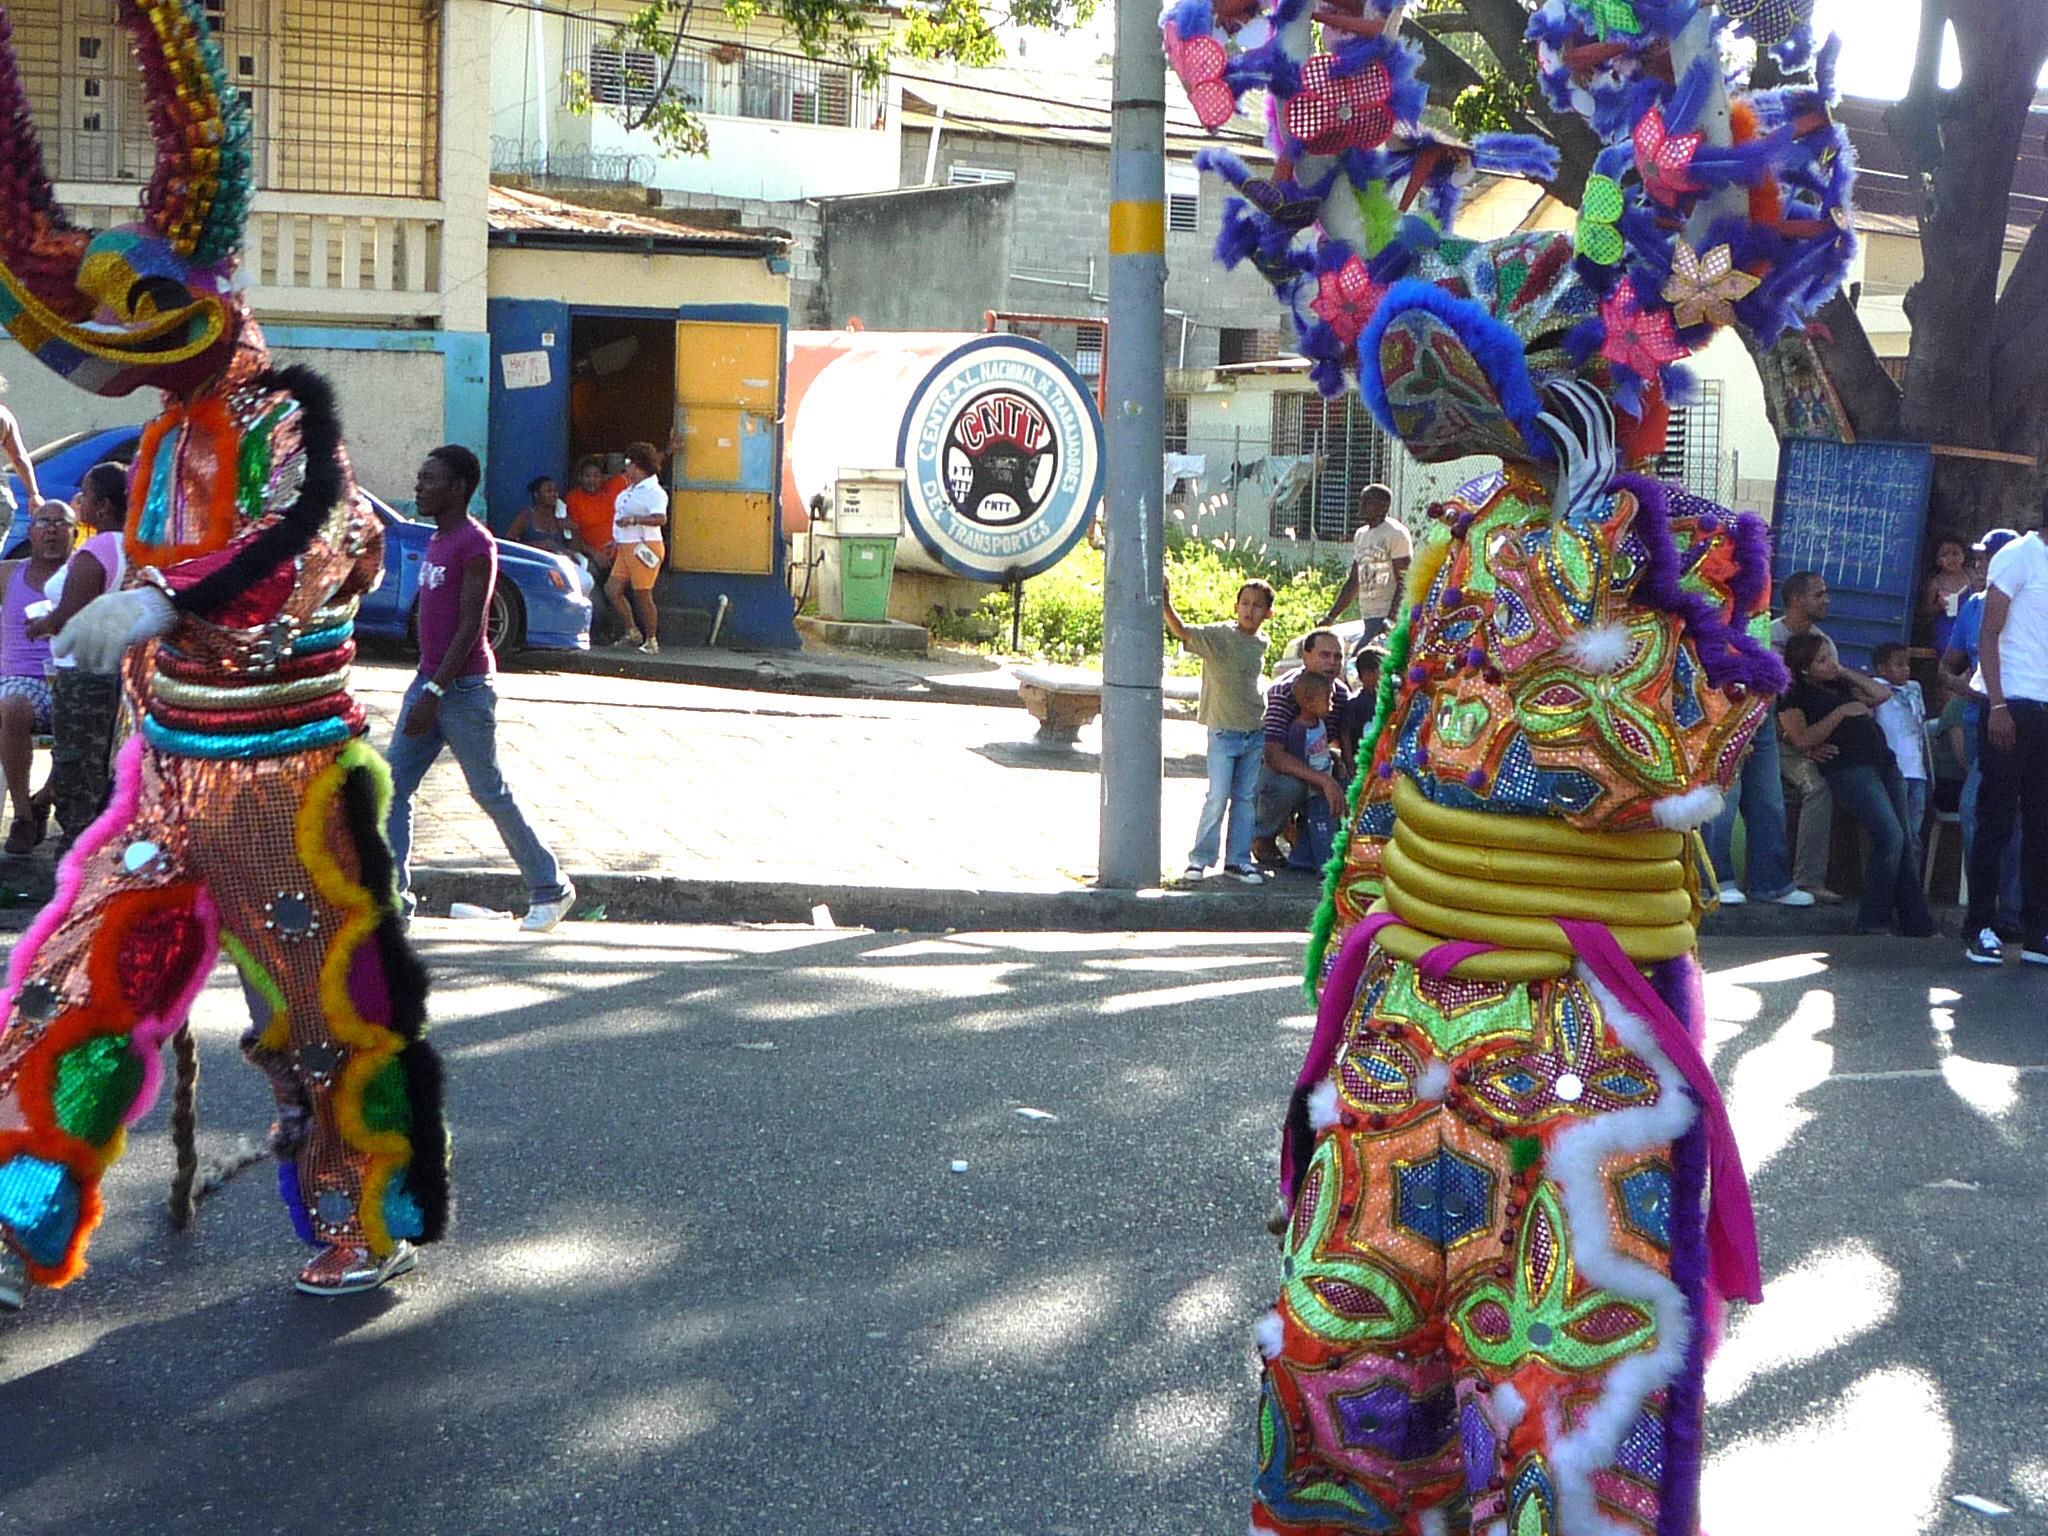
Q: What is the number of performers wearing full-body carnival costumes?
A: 2